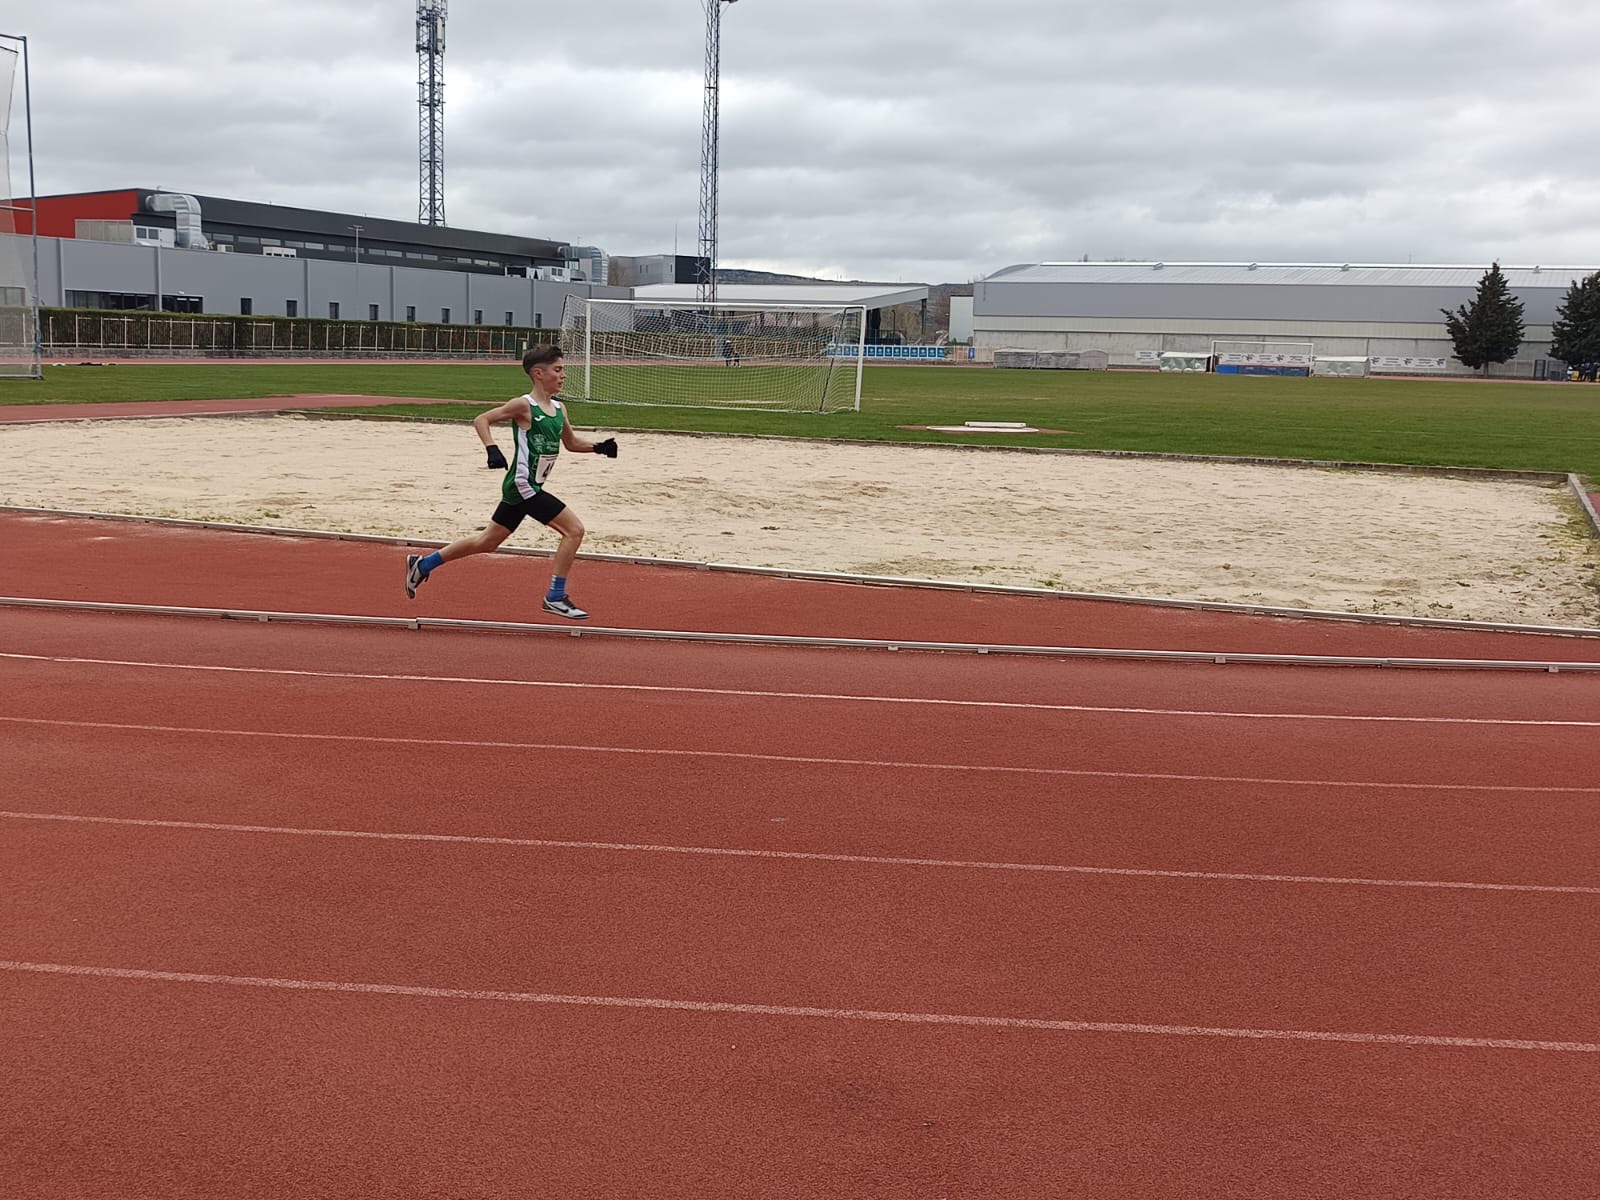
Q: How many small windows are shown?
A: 9